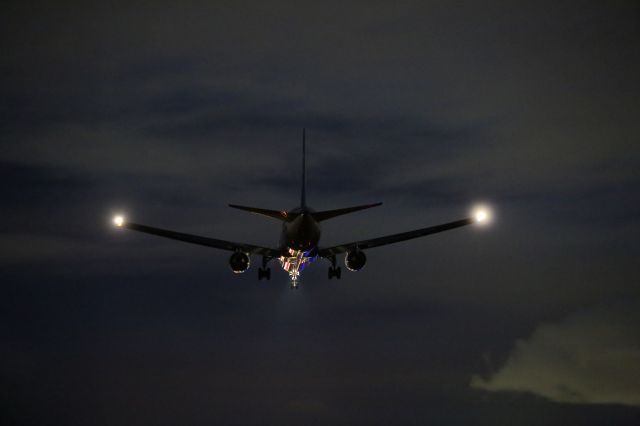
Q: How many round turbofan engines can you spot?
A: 2